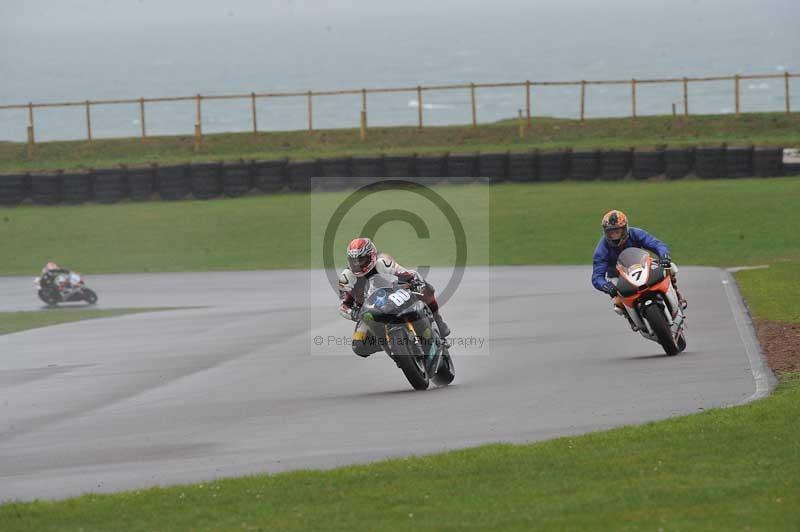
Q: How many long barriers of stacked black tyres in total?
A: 1